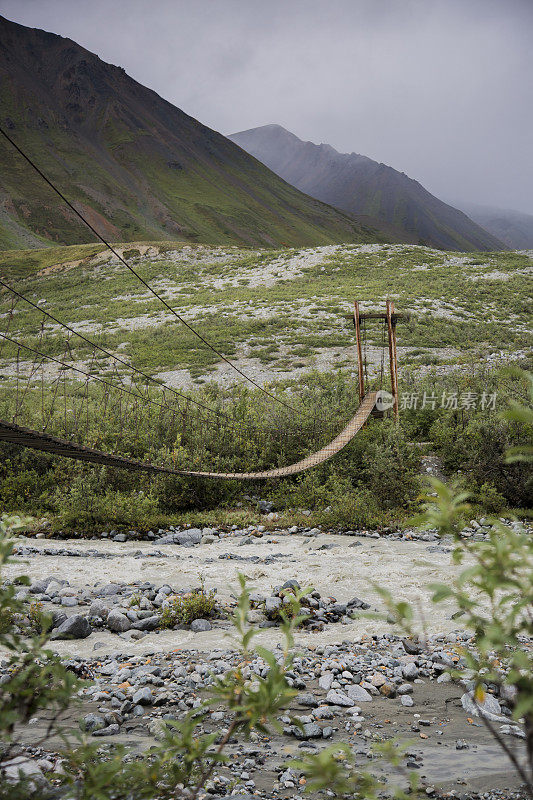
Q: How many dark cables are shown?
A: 3